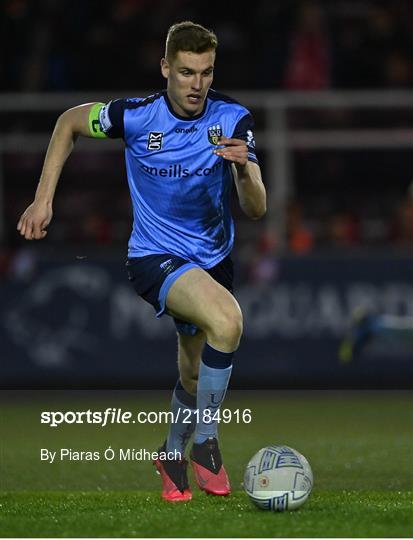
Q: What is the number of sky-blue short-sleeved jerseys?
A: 1